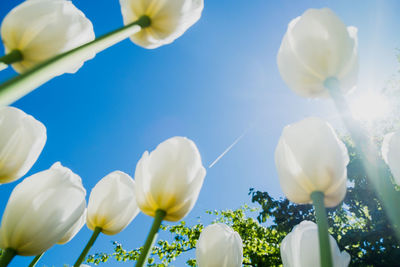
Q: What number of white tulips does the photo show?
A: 12